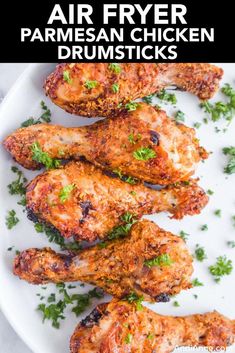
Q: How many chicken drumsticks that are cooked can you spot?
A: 5